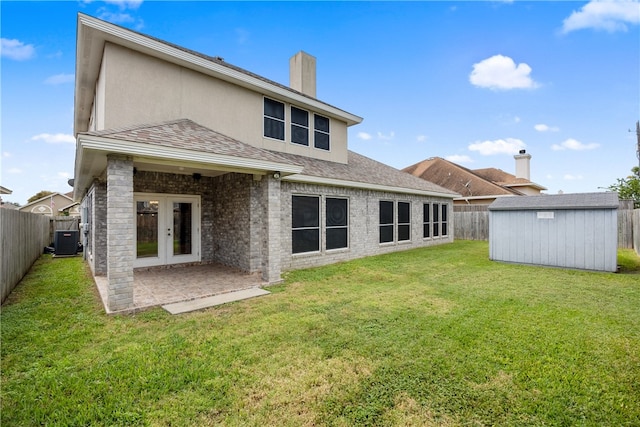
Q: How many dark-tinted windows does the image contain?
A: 10